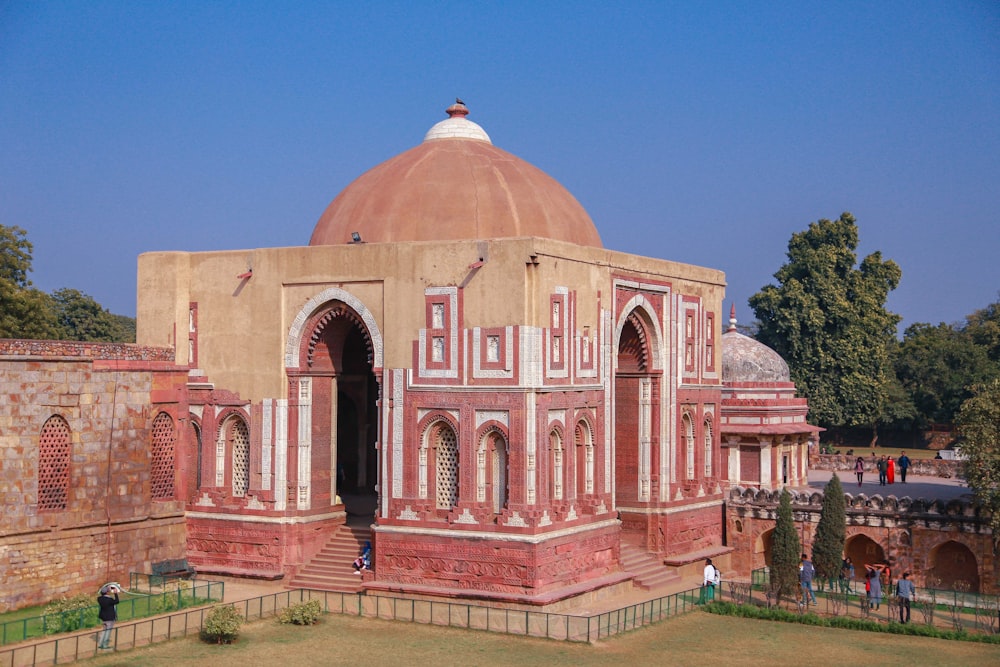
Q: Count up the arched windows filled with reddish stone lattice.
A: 2